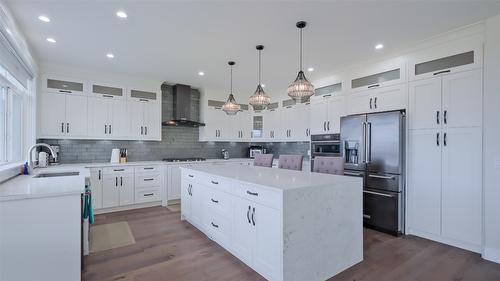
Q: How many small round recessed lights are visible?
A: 8